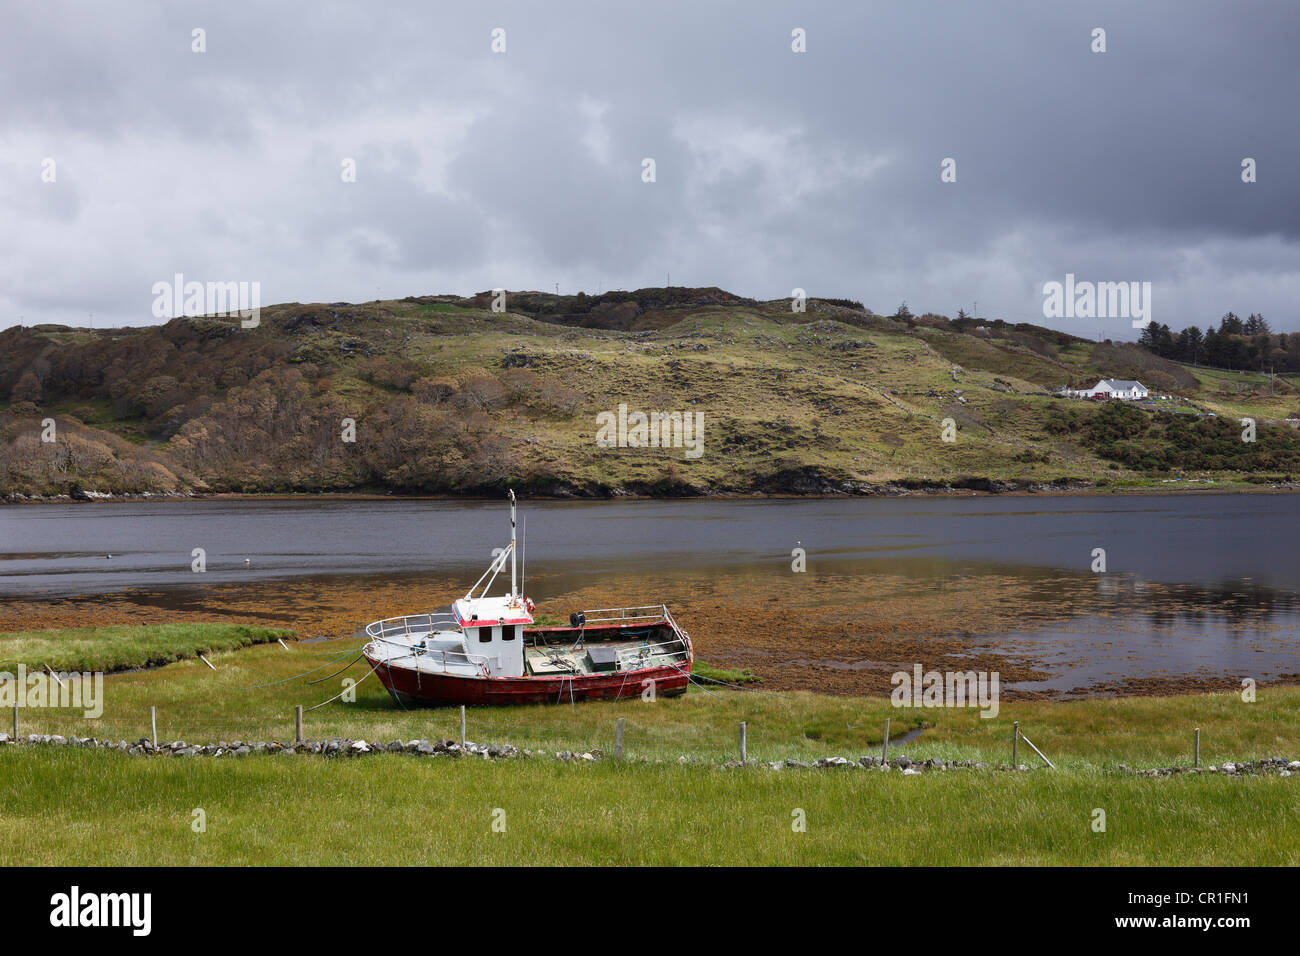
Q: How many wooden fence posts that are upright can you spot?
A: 9